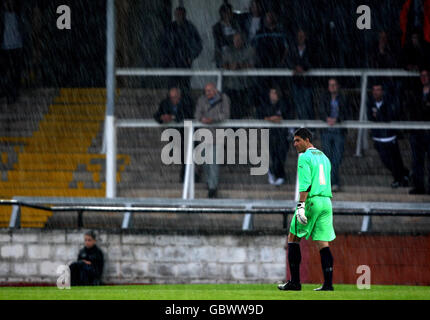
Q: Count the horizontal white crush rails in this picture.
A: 2